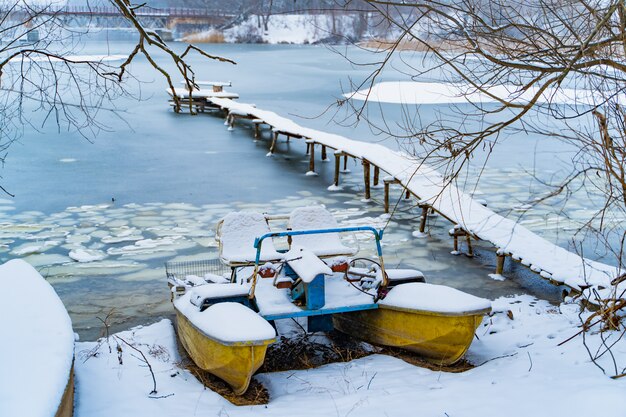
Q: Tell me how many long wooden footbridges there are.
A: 1